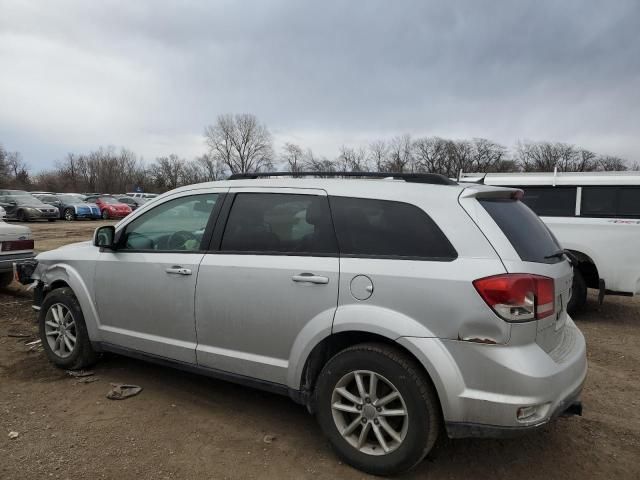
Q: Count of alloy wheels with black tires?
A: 2